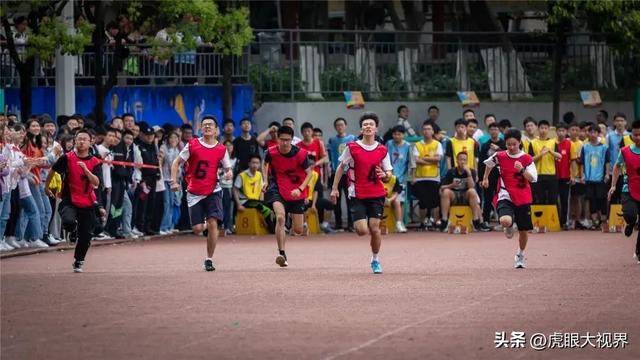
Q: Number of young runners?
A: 6